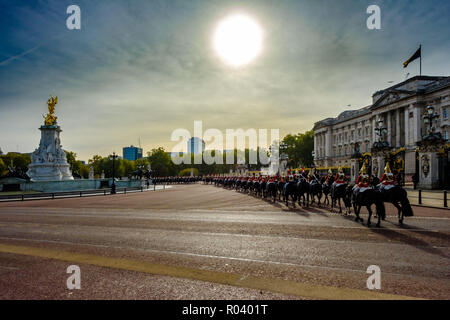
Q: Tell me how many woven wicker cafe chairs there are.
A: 0